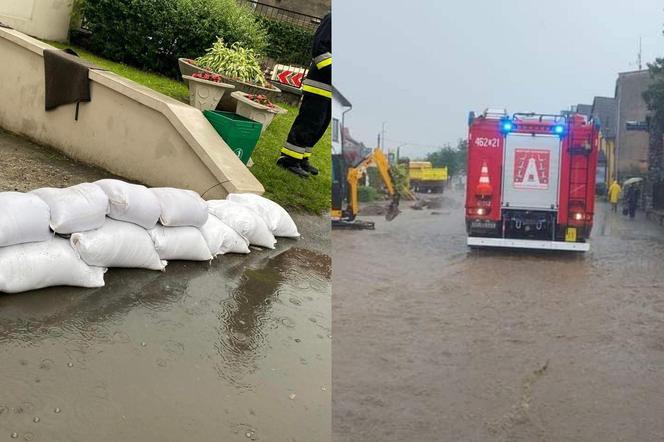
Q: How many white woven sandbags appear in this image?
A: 10